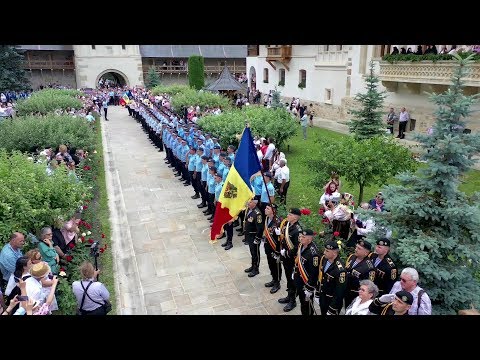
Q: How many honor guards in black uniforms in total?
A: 8